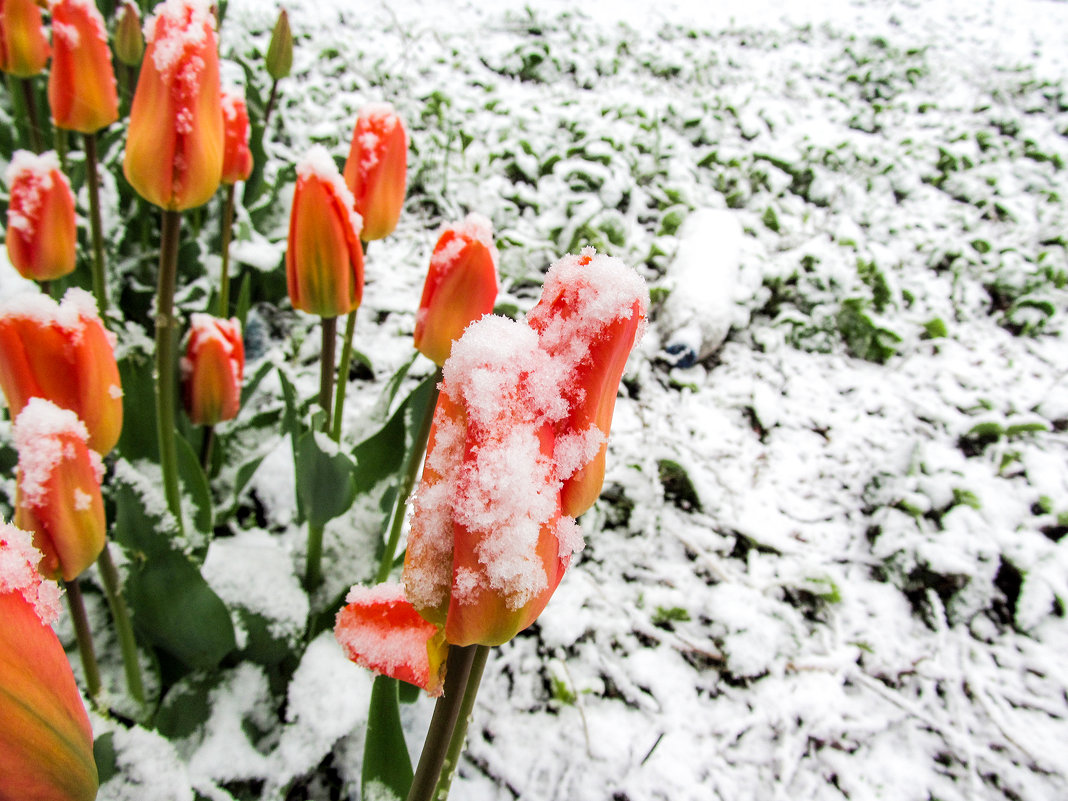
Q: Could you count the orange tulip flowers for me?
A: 14